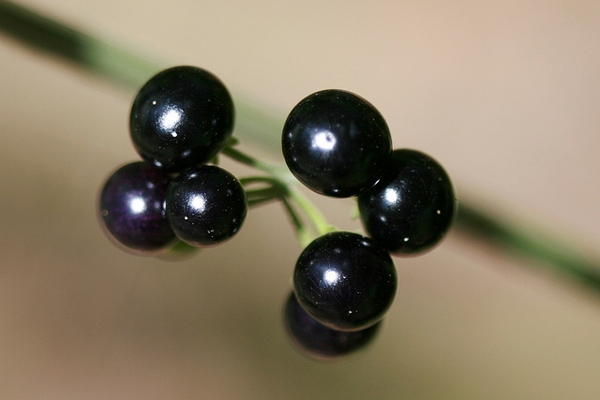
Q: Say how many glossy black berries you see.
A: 7